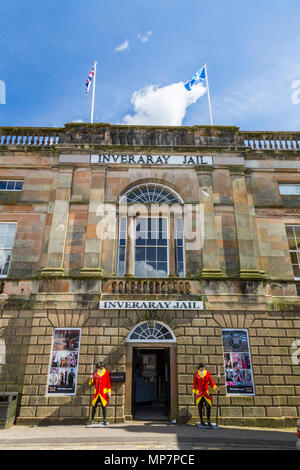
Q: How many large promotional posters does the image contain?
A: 2